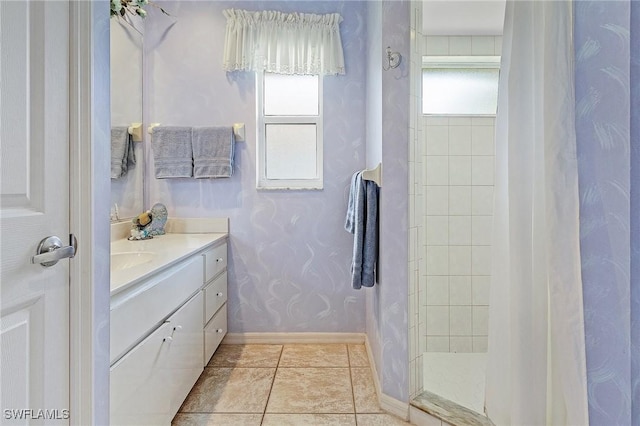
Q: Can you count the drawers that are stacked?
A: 3